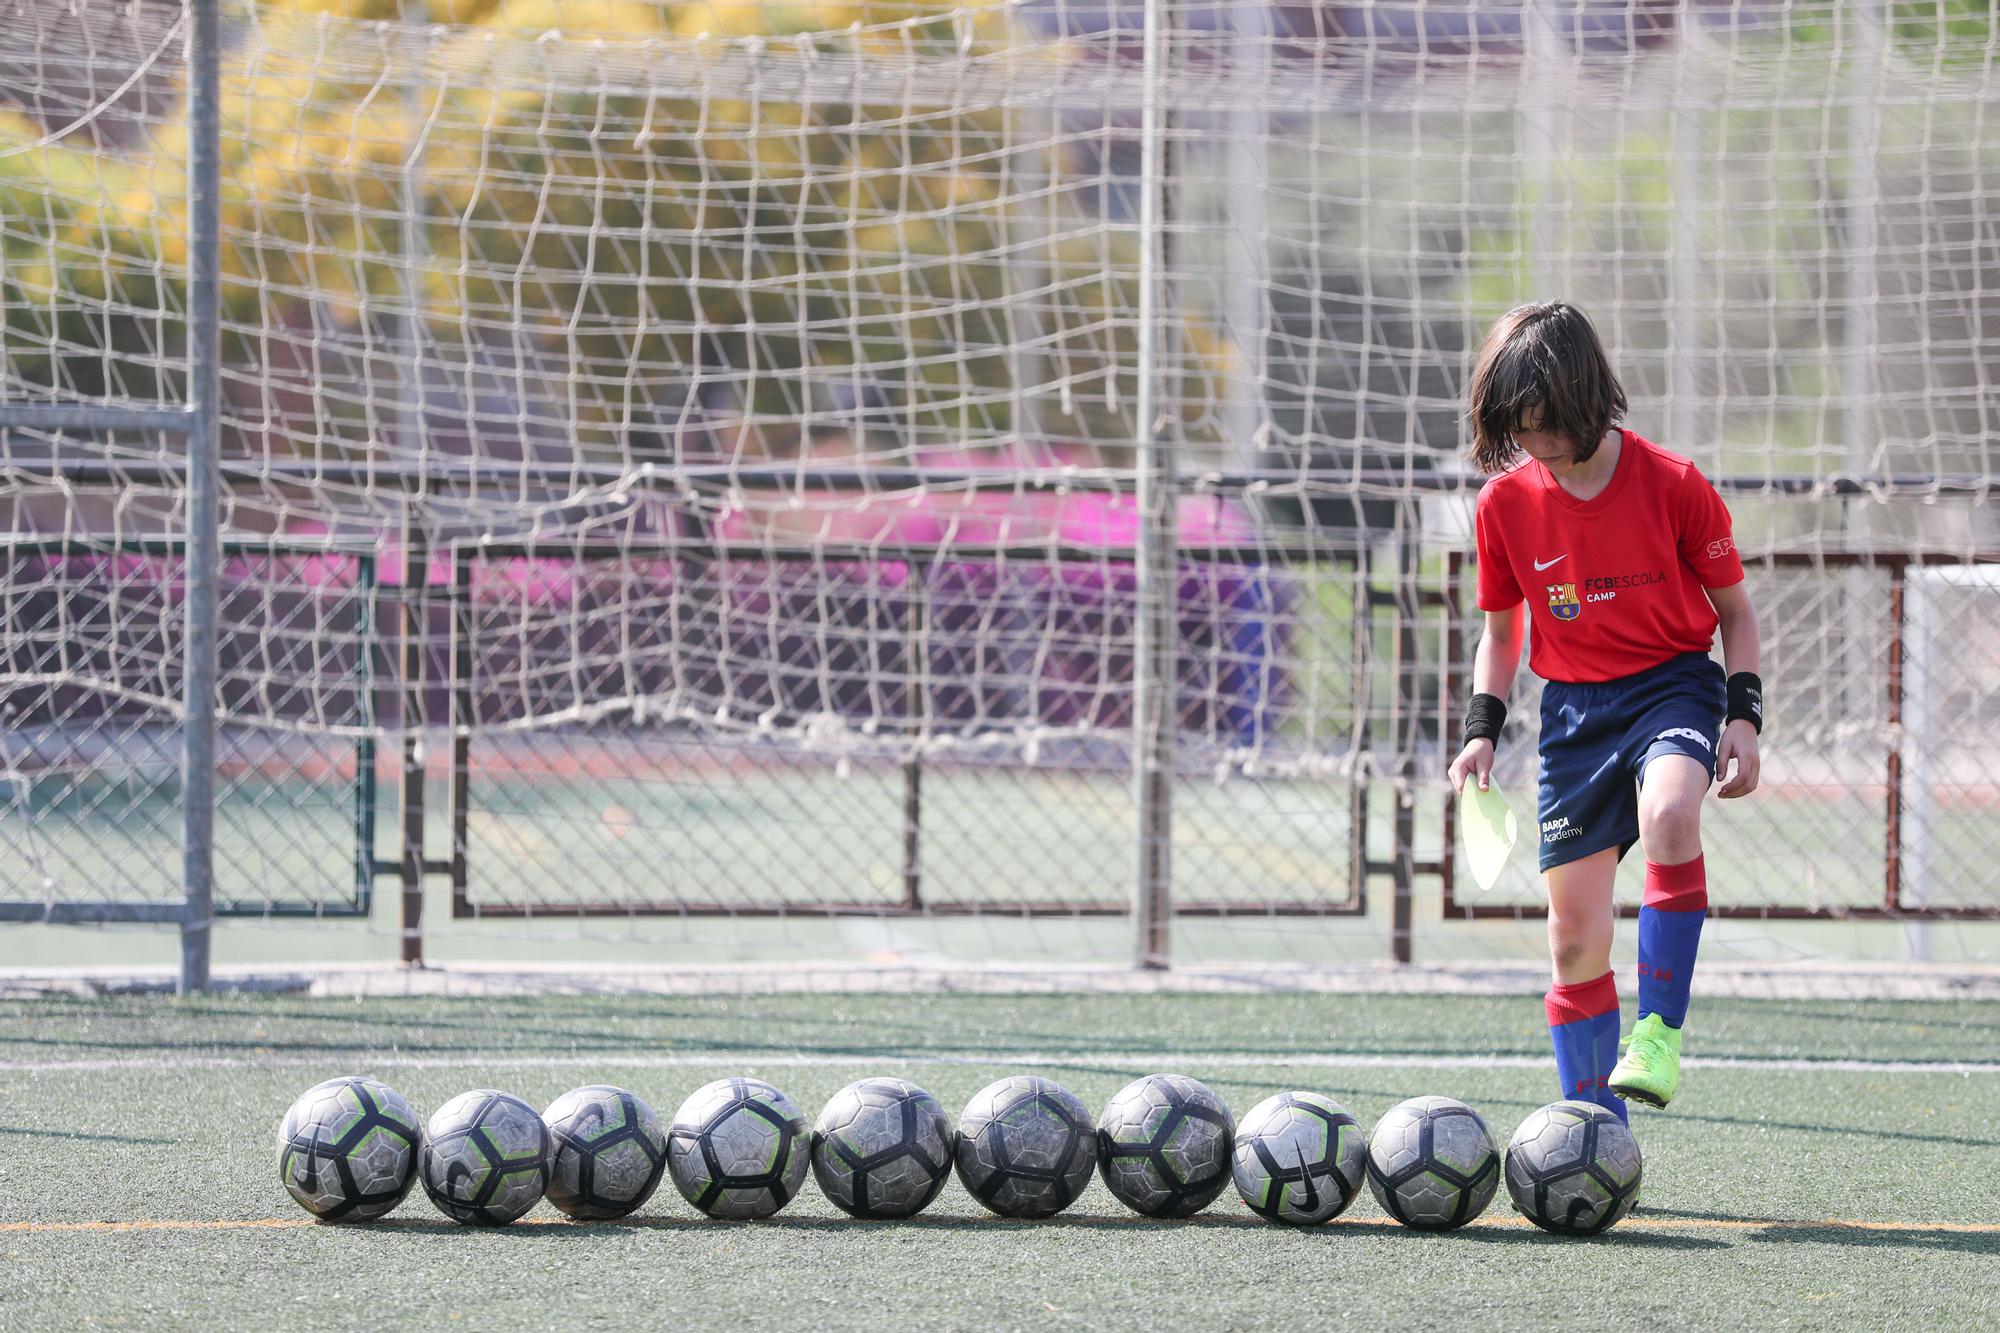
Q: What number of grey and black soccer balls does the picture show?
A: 10